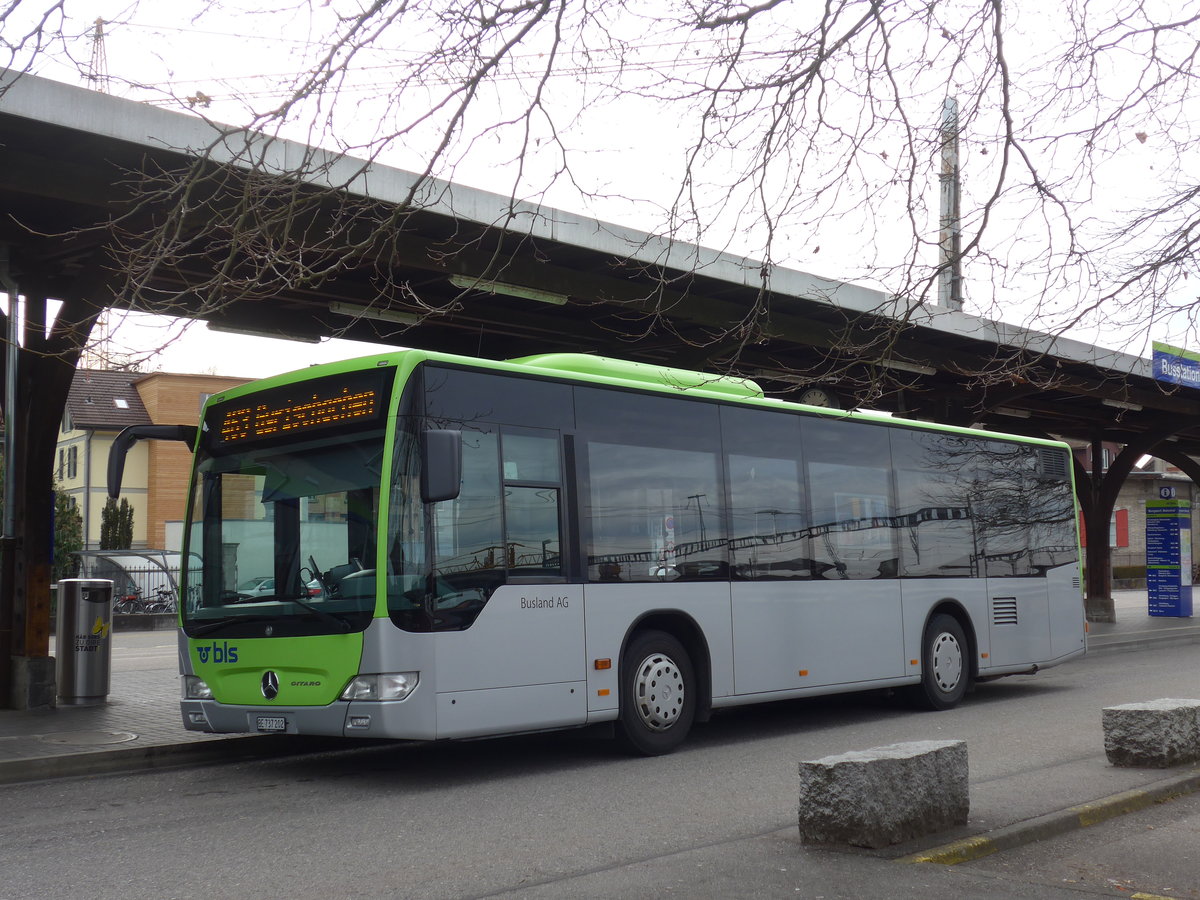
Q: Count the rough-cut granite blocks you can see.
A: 2